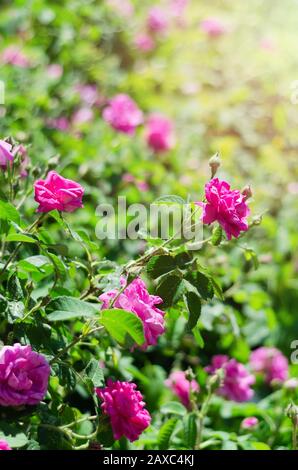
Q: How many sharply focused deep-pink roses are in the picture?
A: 5